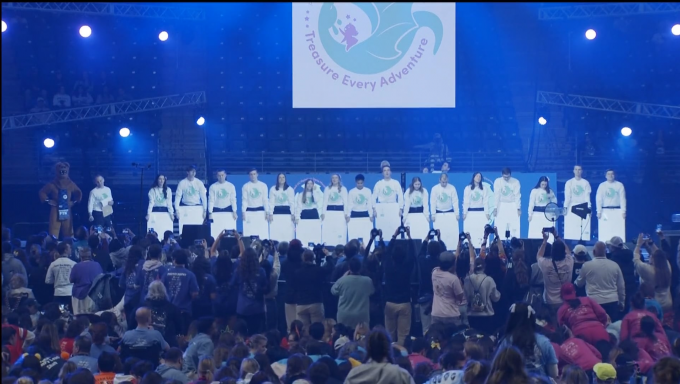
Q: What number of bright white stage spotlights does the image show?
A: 10